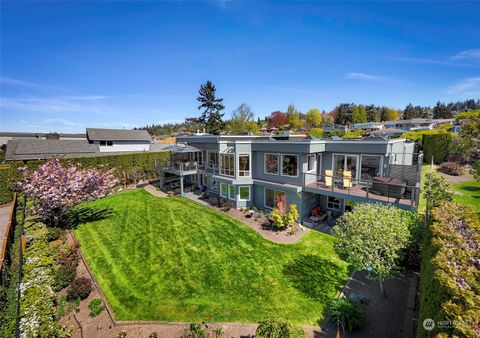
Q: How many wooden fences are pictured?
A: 1